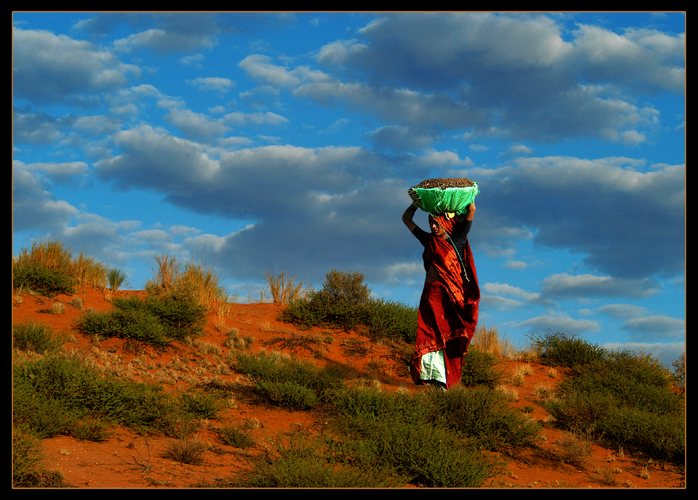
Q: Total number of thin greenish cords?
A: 1